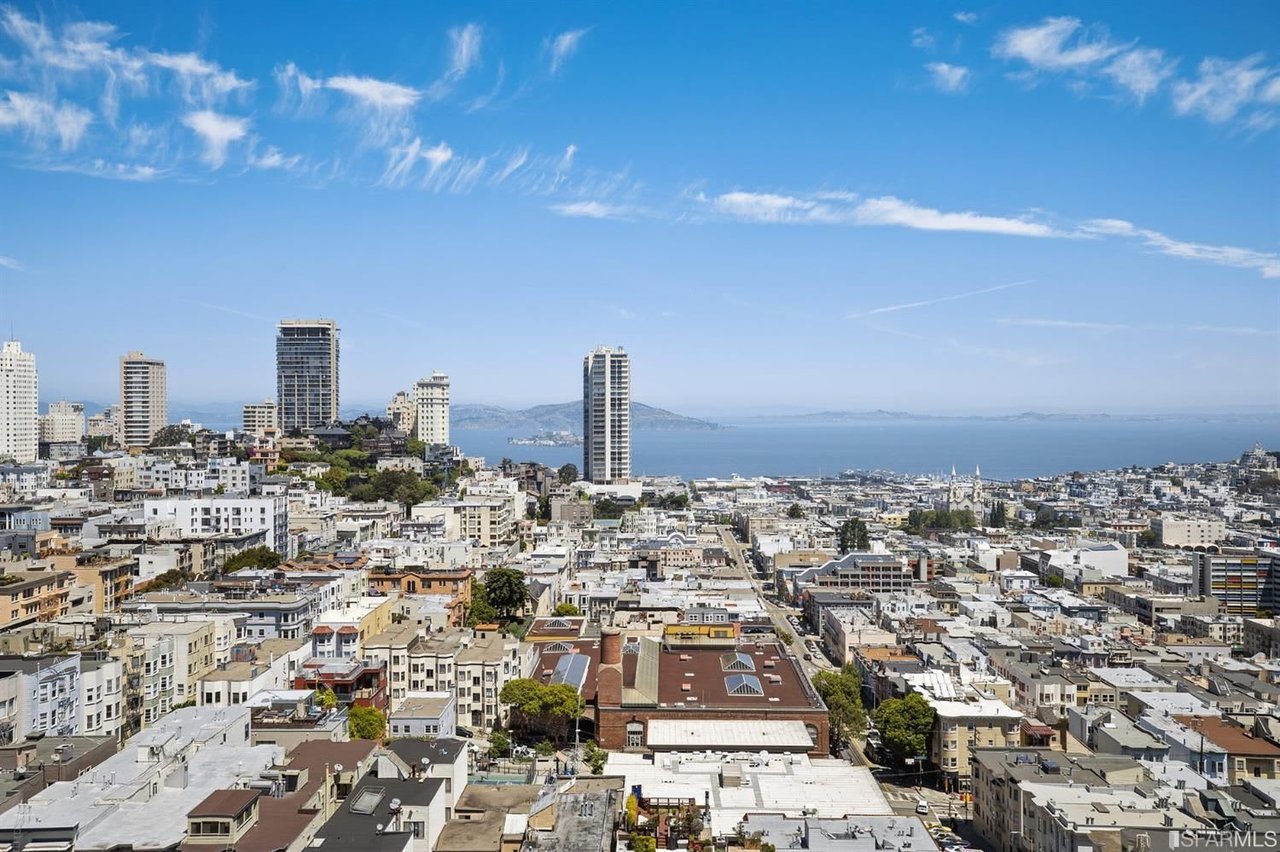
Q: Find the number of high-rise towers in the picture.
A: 5